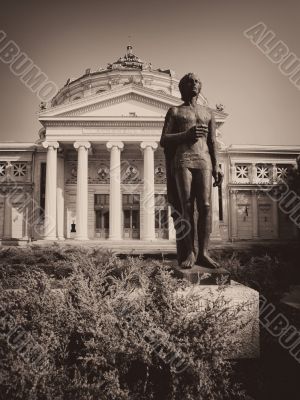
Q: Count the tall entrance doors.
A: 3